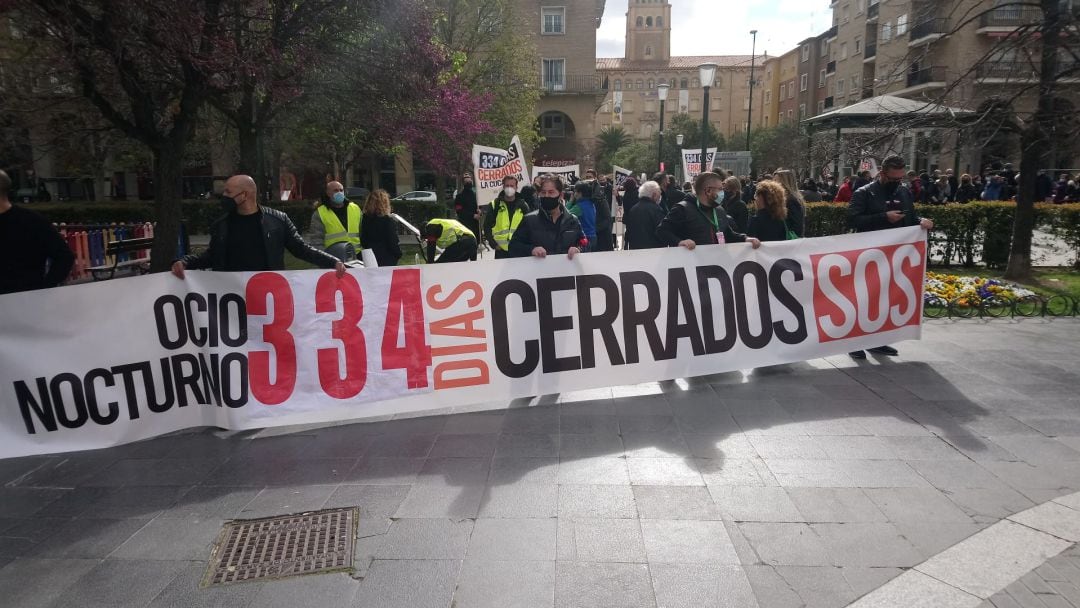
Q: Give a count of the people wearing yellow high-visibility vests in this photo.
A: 3